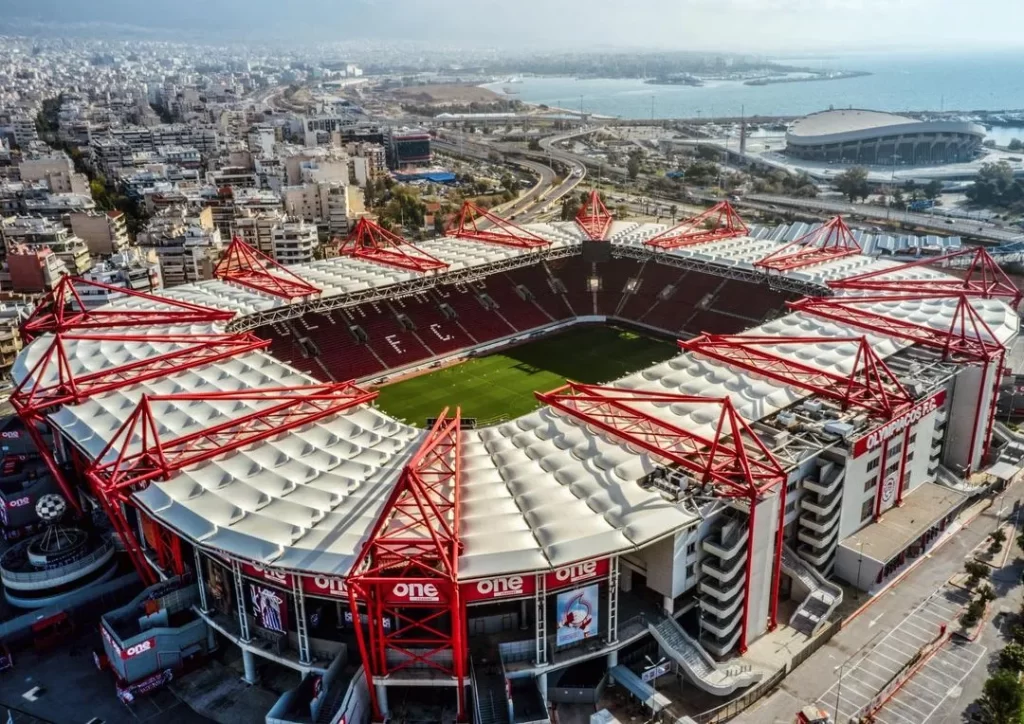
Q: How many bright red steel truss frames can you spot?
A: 14